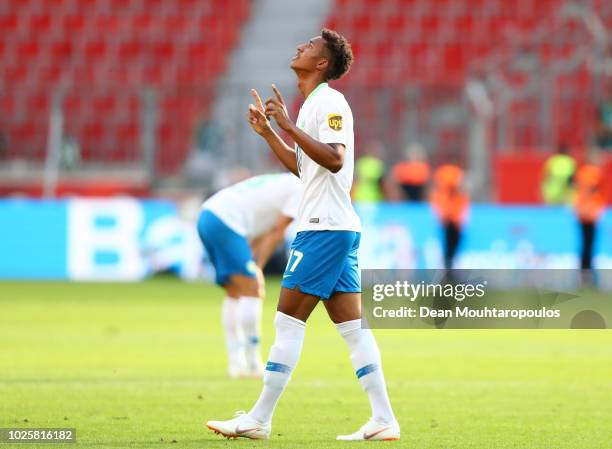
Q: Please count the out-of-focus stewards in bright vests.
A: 5